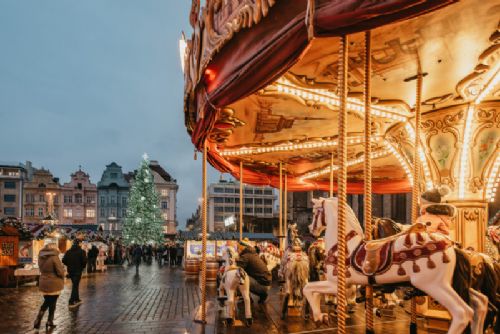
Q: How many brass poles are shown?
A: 8